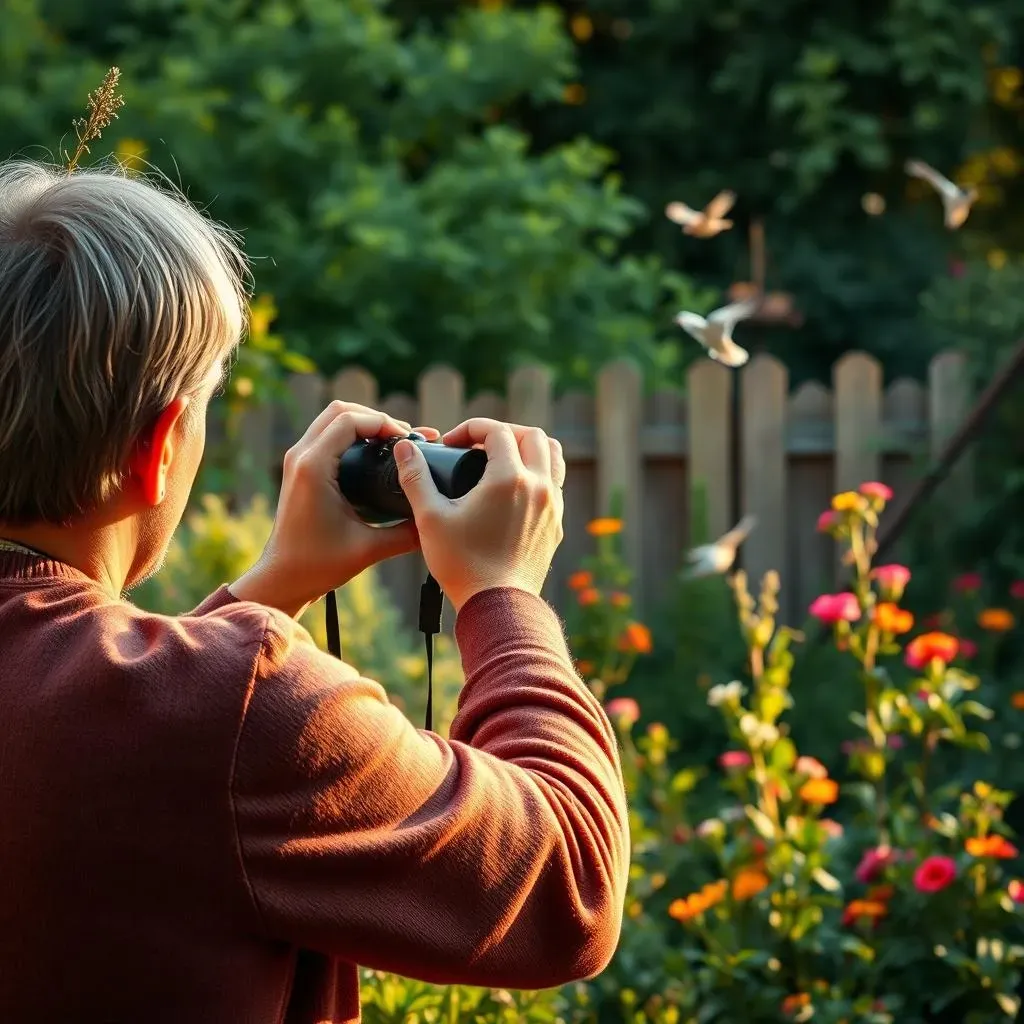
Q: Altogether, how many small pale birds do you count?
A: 4